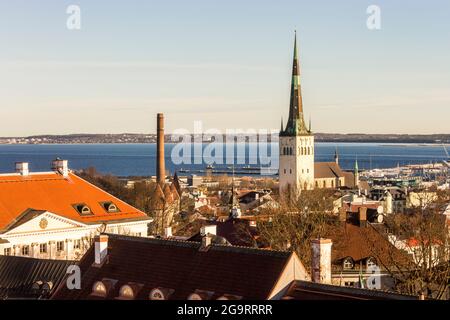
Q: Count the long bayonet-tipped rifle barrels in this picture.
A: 0